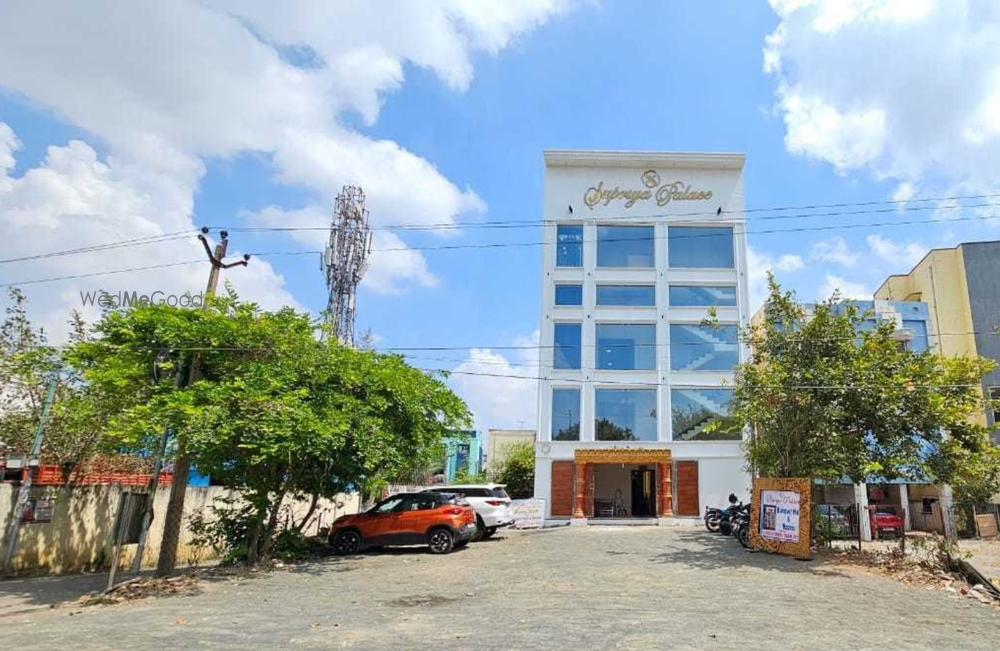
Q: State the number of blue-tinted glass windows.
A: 12